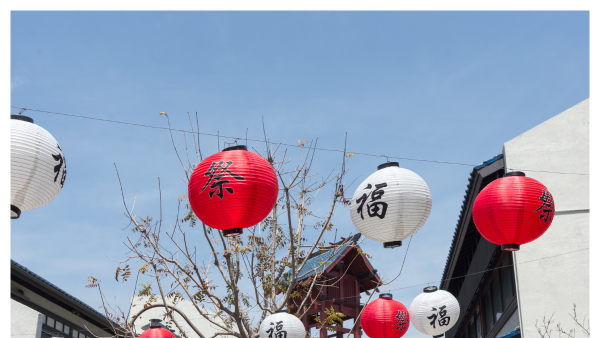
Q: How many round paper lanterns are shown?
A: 8